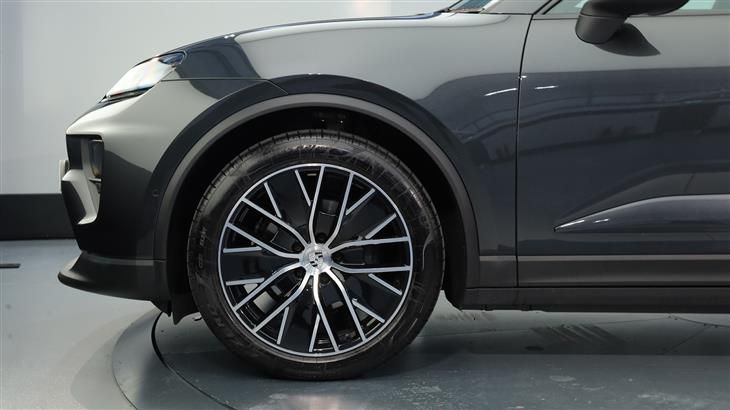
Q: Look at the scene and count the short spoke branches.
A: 10